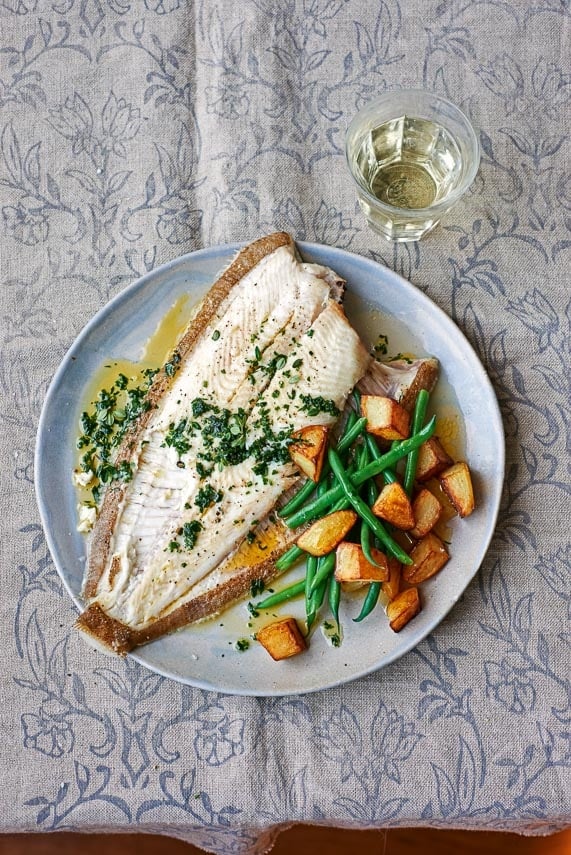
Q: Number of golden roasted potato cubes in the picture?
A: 12